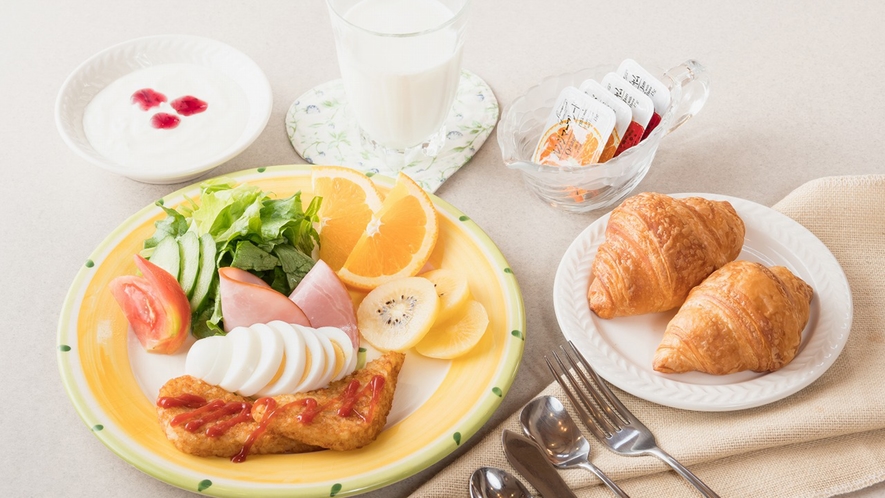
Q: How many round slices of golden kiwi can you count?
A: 3